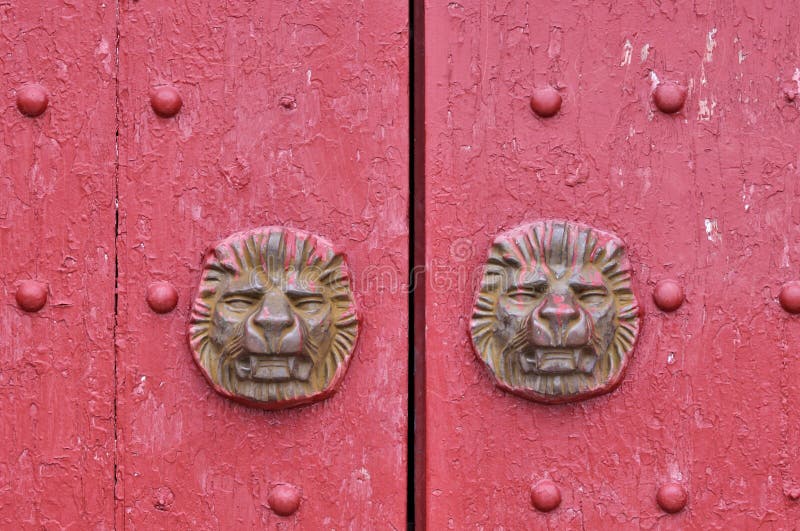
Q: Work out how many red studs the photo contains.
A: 11